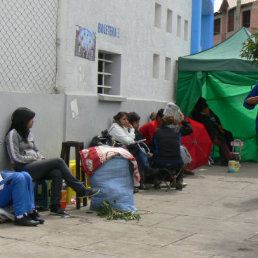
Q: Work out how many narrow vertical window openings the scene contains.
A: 6